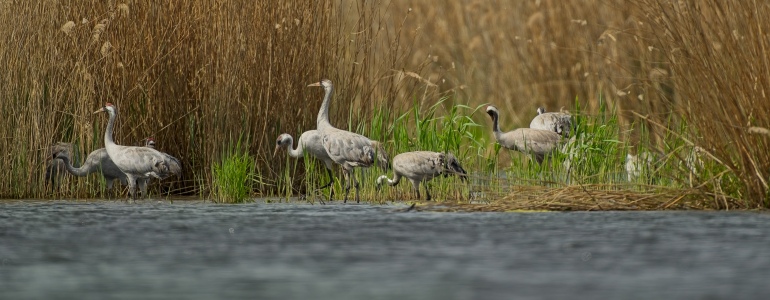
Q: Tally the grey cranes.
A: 8